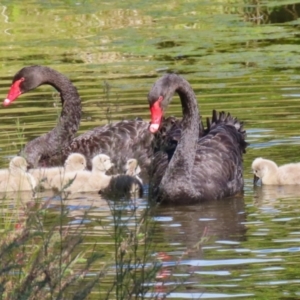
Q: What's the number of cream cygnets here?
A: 5